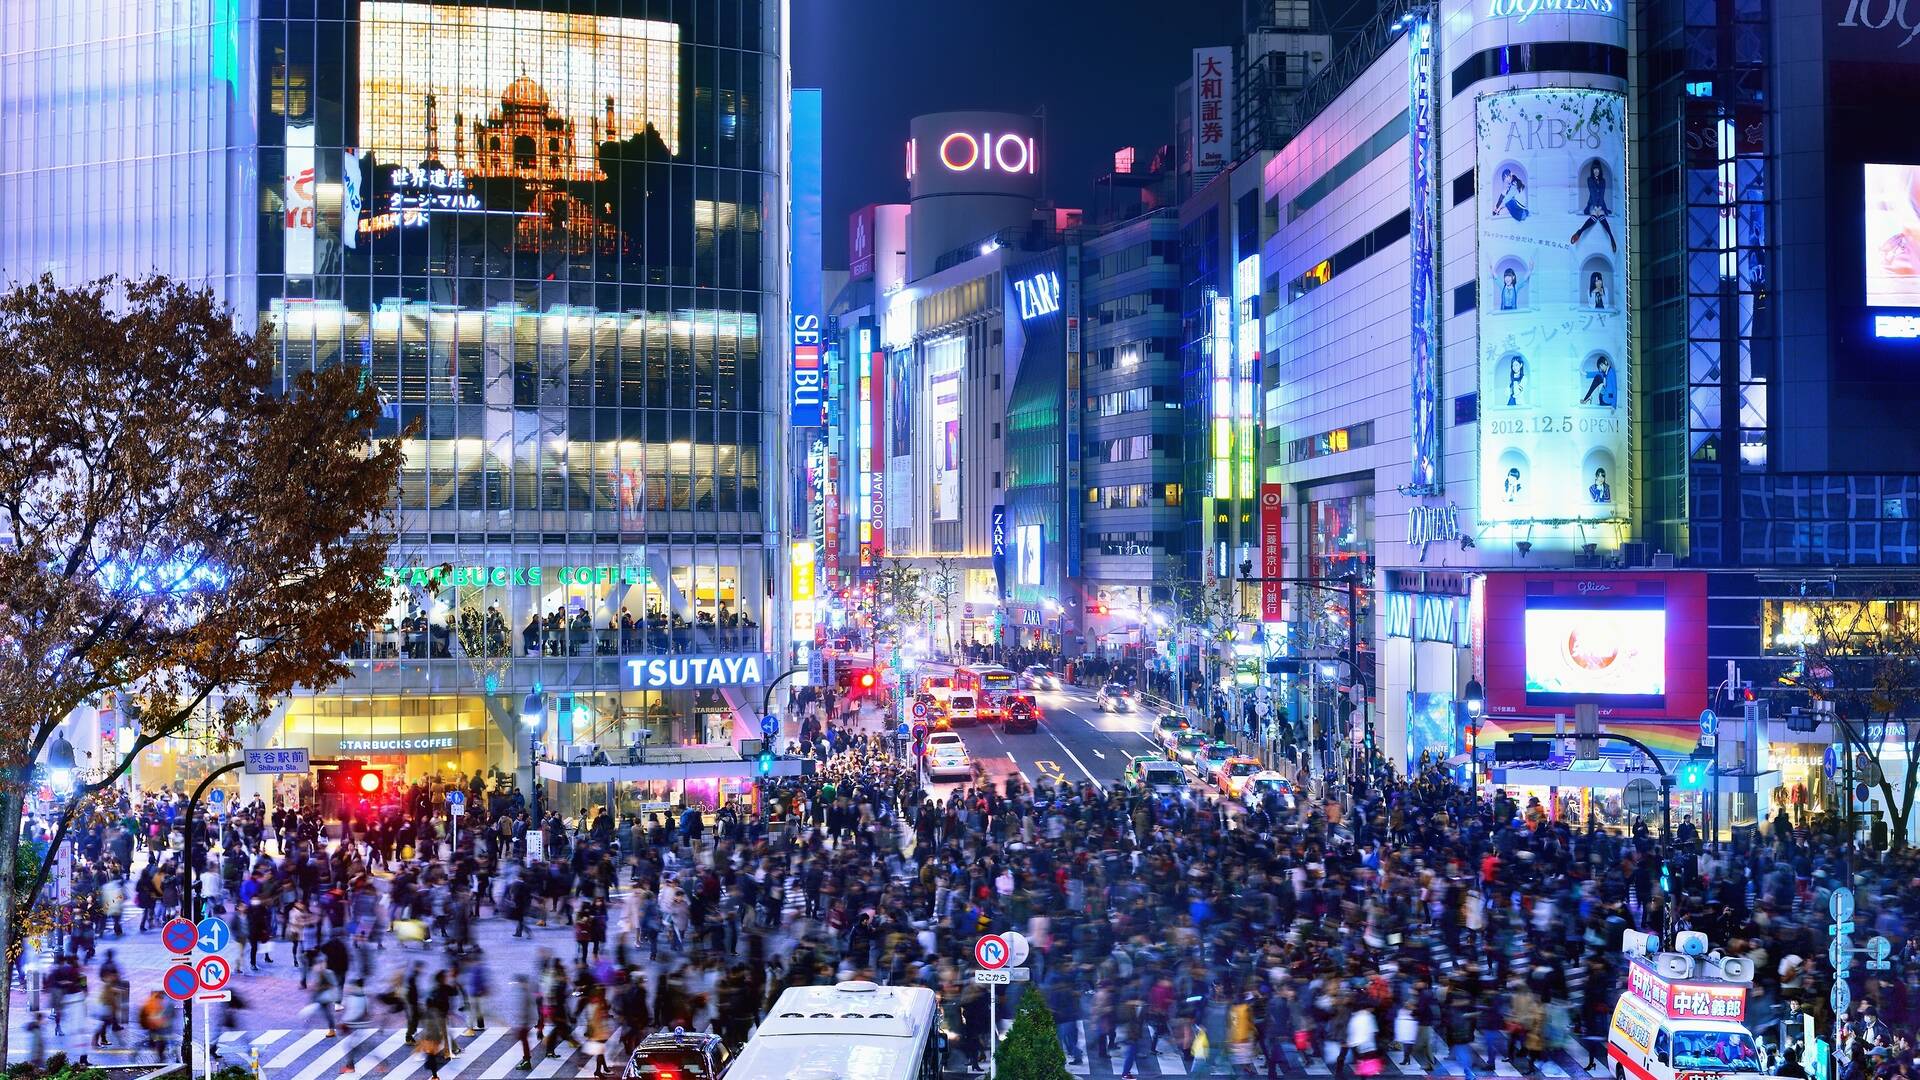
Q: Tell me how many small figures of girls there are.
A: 8